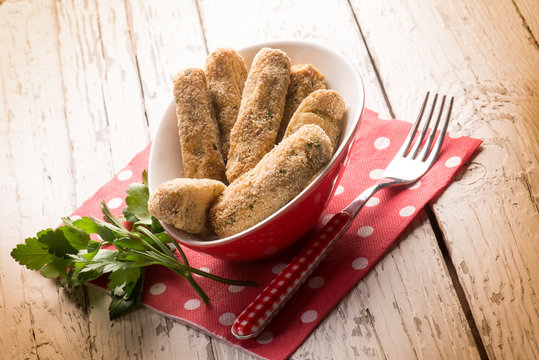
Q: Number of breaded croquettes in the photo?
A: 7